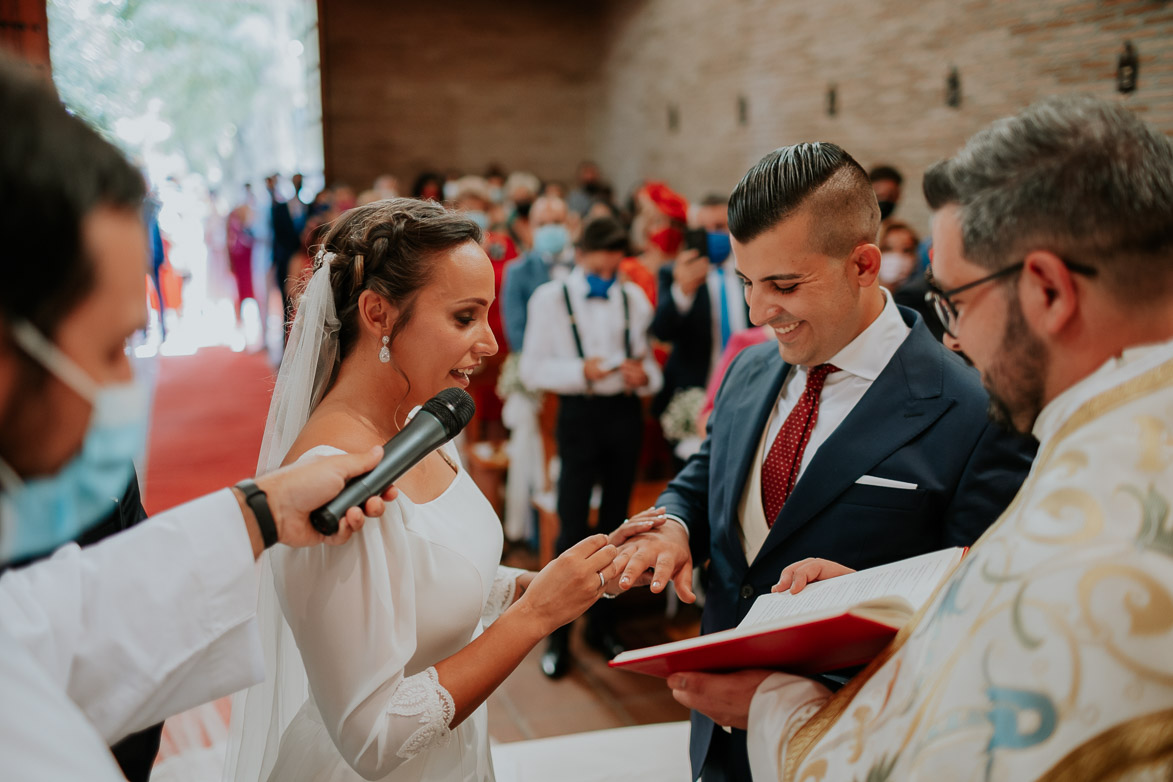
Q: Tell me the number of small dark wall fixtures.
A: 5